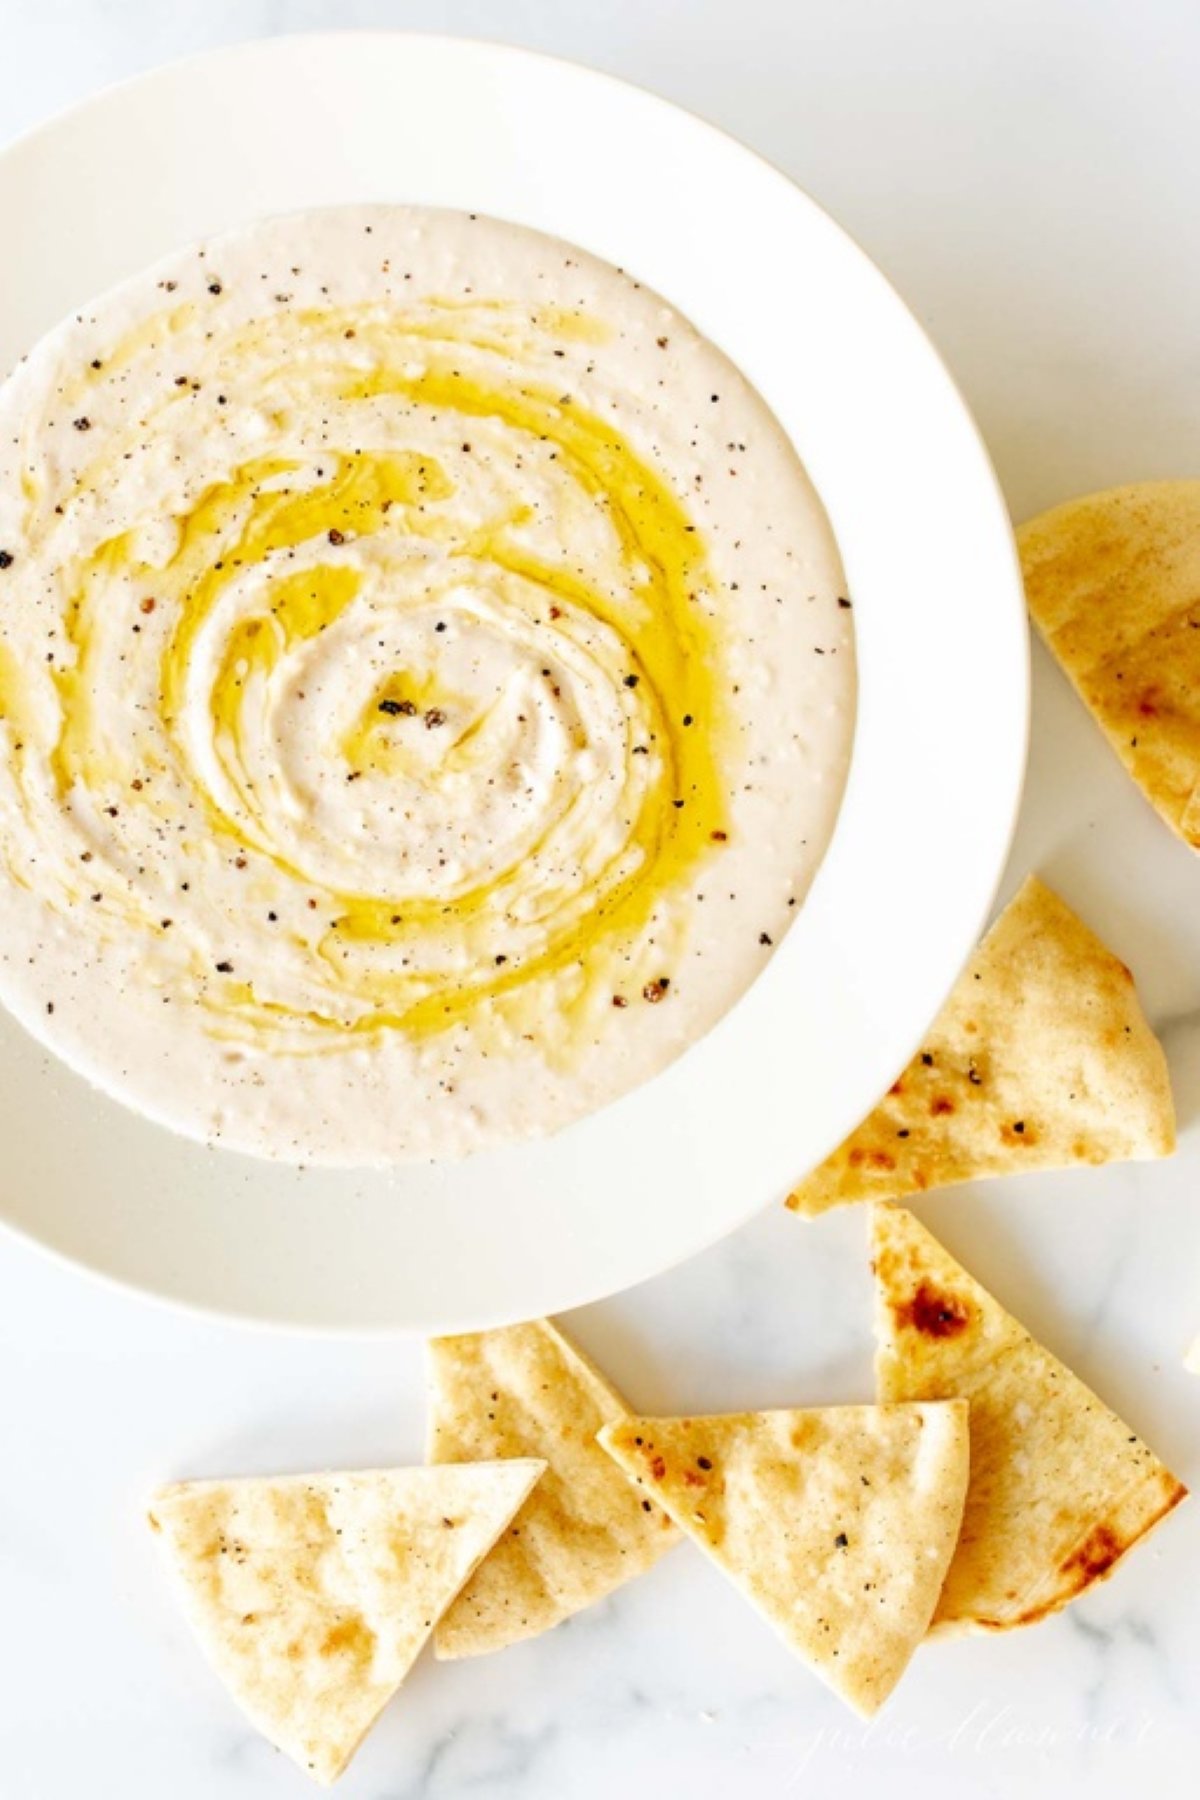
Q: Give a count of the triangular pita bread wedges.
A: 6